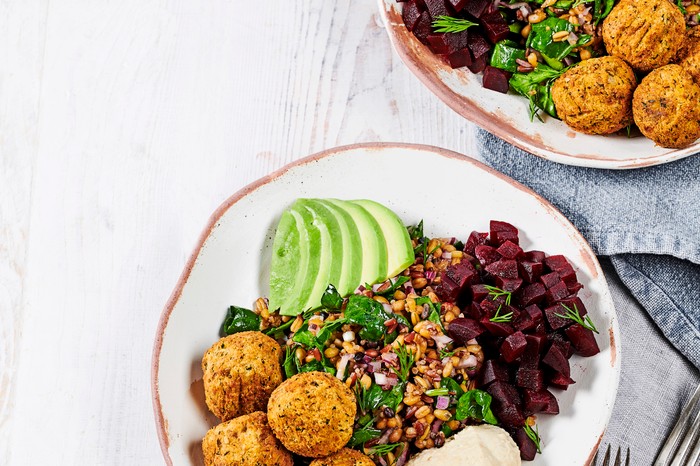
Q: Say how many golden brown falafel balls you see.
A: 8